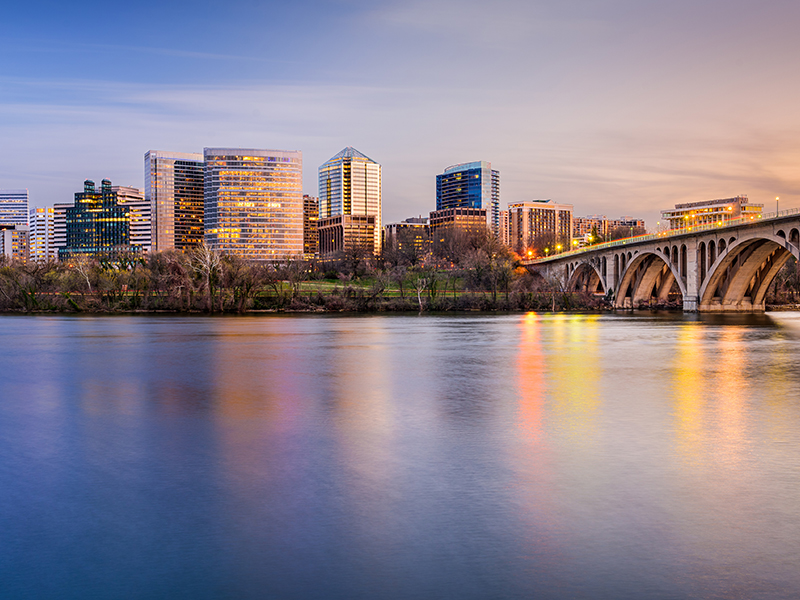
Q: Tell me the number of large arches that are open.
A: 3